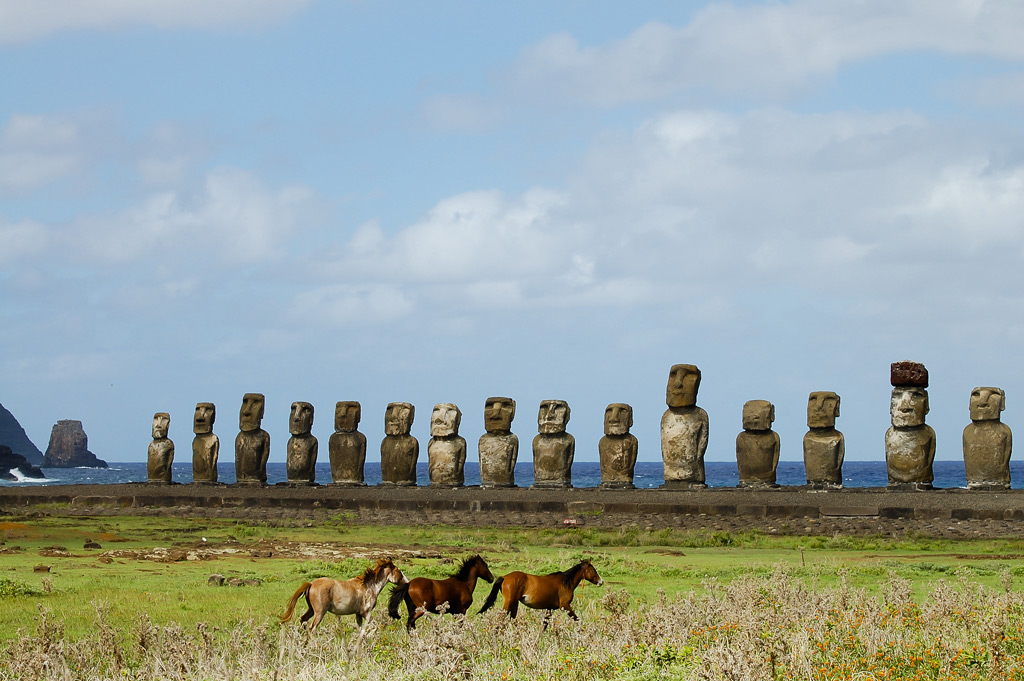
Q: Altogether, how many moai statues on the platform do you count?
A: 15